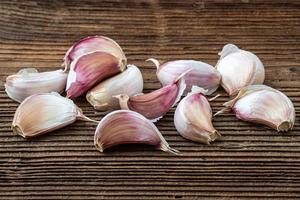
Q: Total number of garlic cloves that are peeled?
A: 0